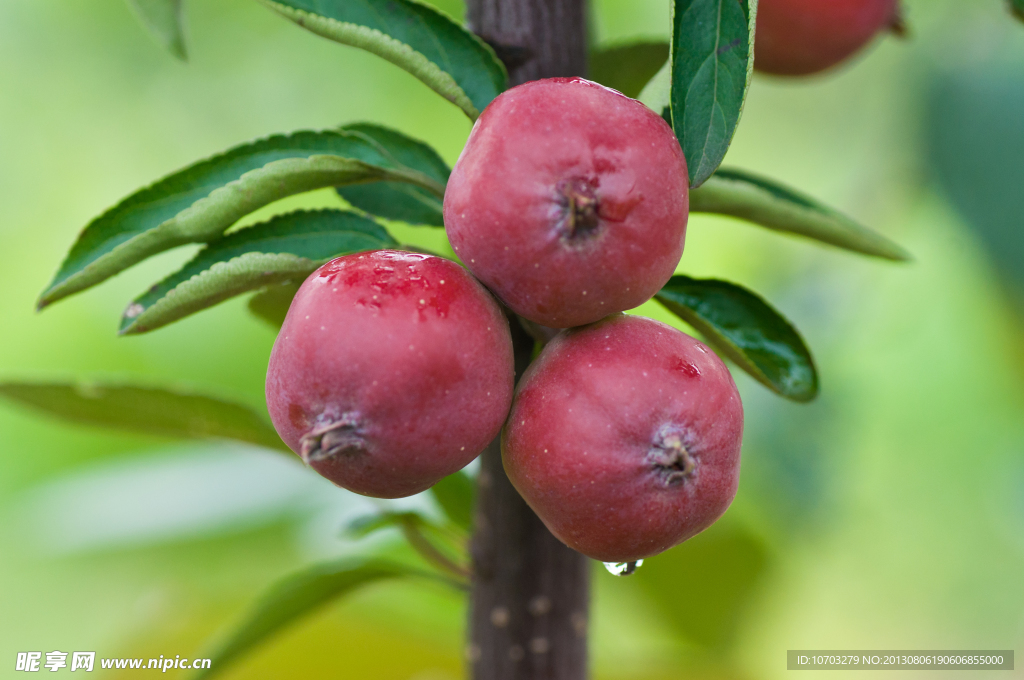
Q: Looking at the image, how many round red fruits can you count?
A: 4